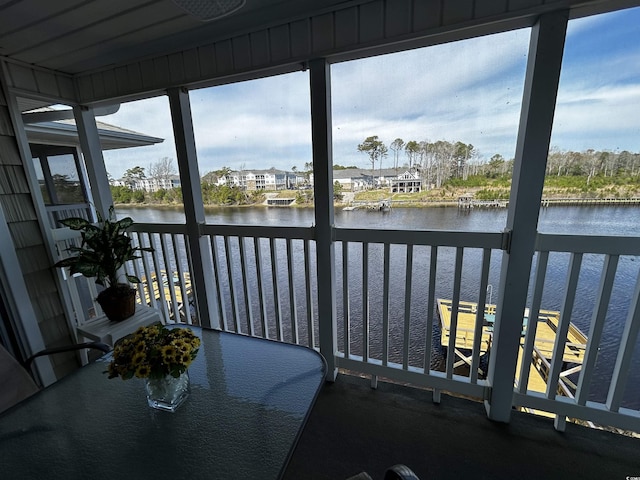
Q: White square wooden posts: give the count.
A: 4